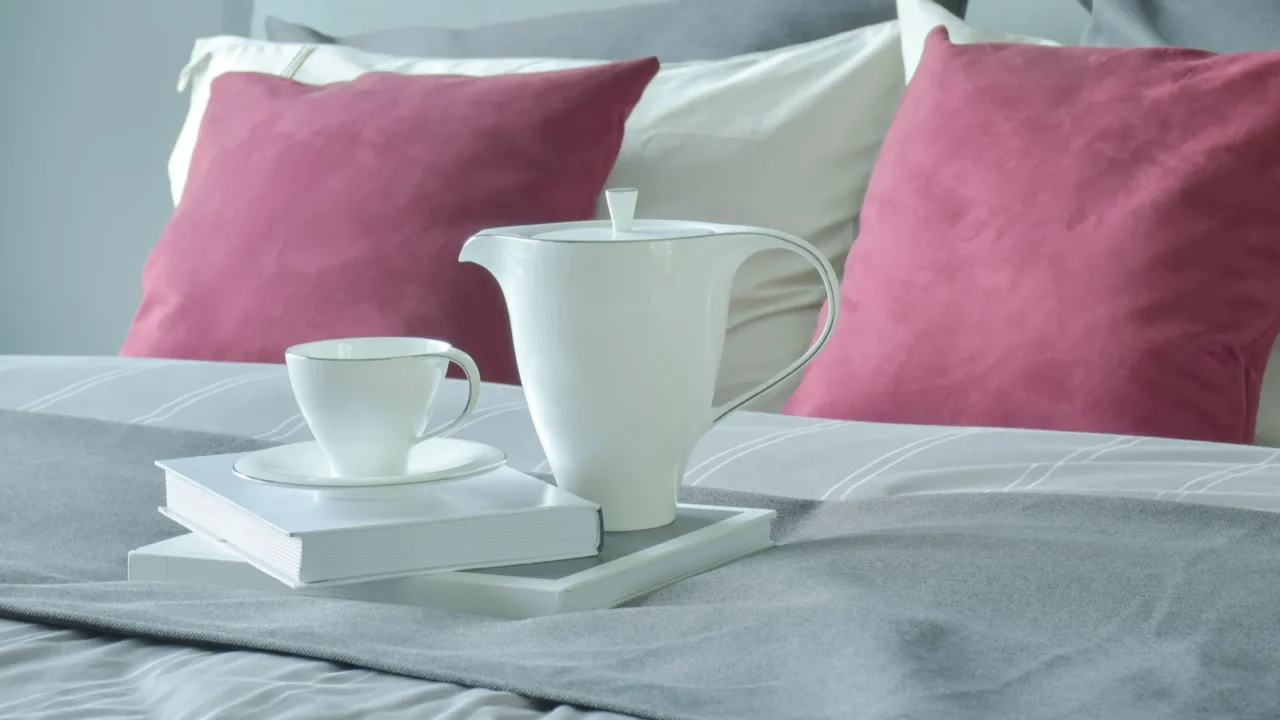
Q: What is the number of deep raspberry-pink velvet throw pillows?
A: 2